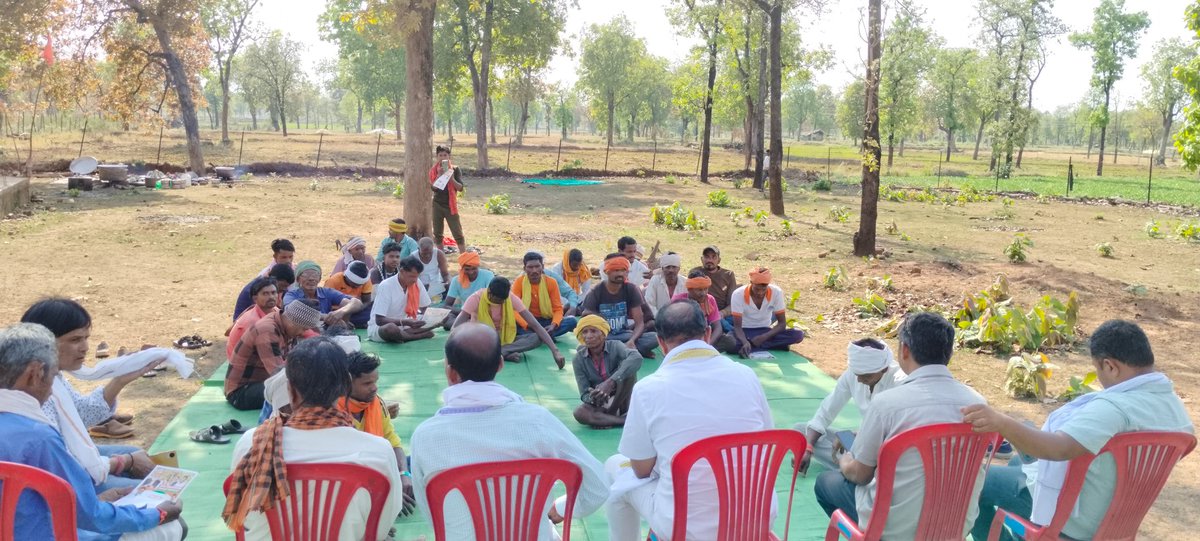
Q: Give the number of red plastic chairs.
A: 6